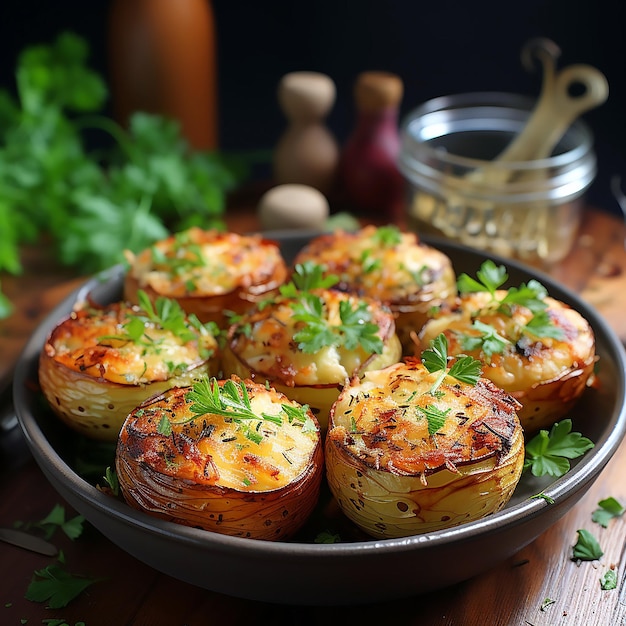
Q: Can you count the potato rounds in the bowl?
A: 7